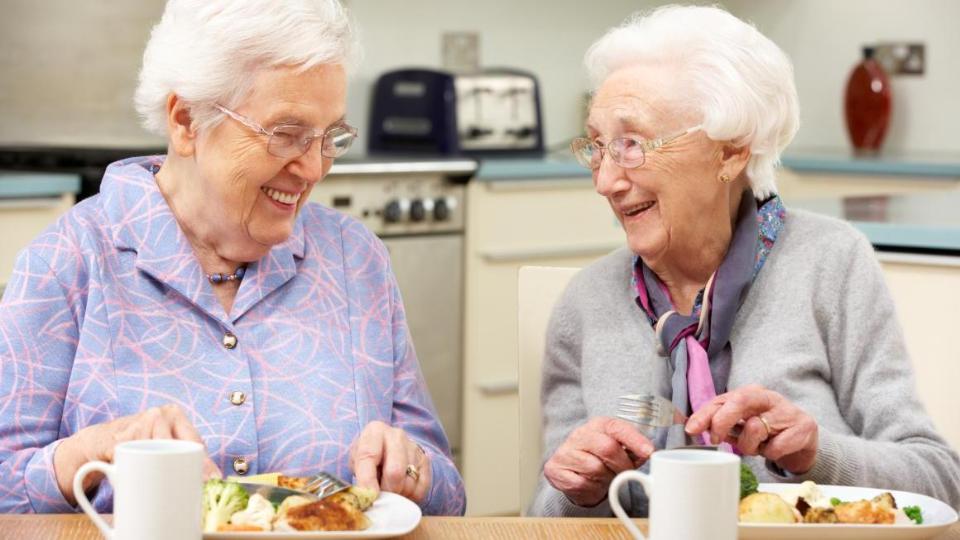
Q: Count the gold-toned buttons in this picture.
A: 3